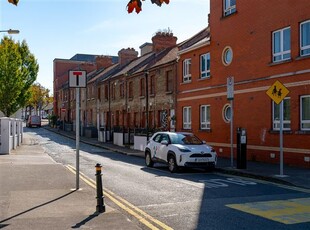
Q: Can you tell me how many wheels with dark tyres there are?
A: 2